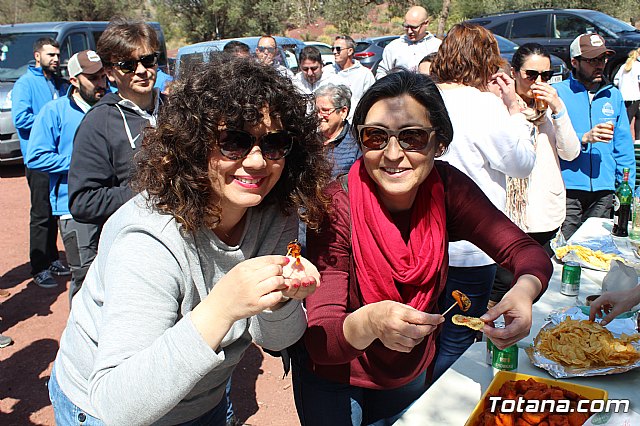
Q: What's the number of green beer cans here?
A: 3